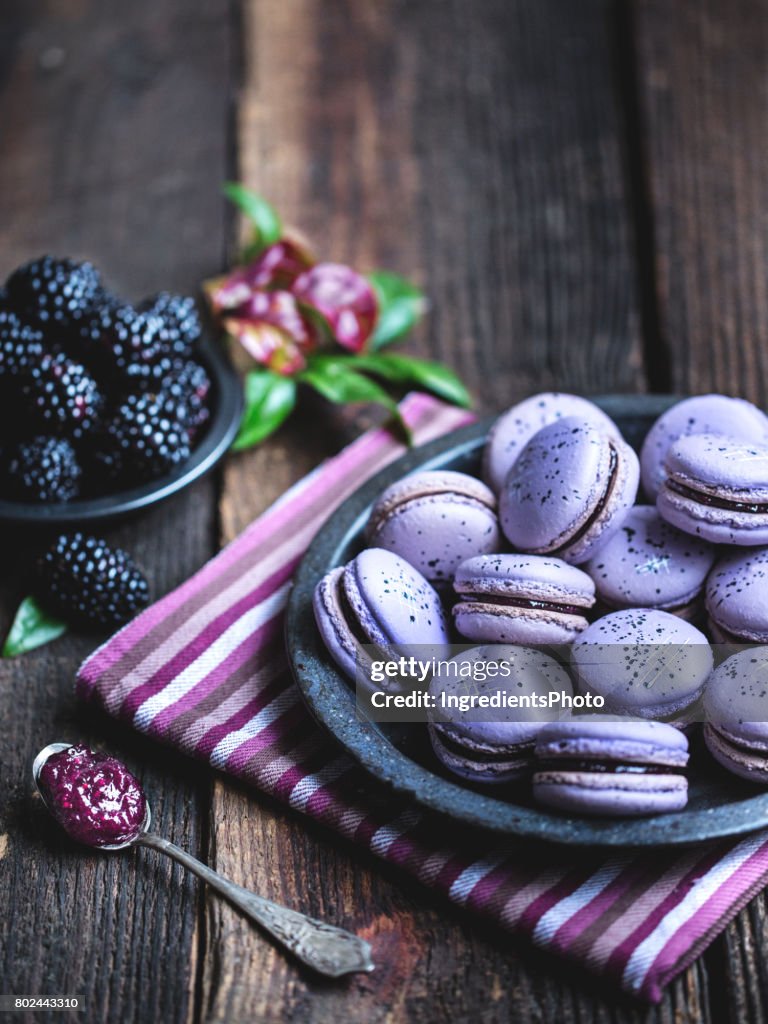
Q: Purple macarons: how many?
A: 13